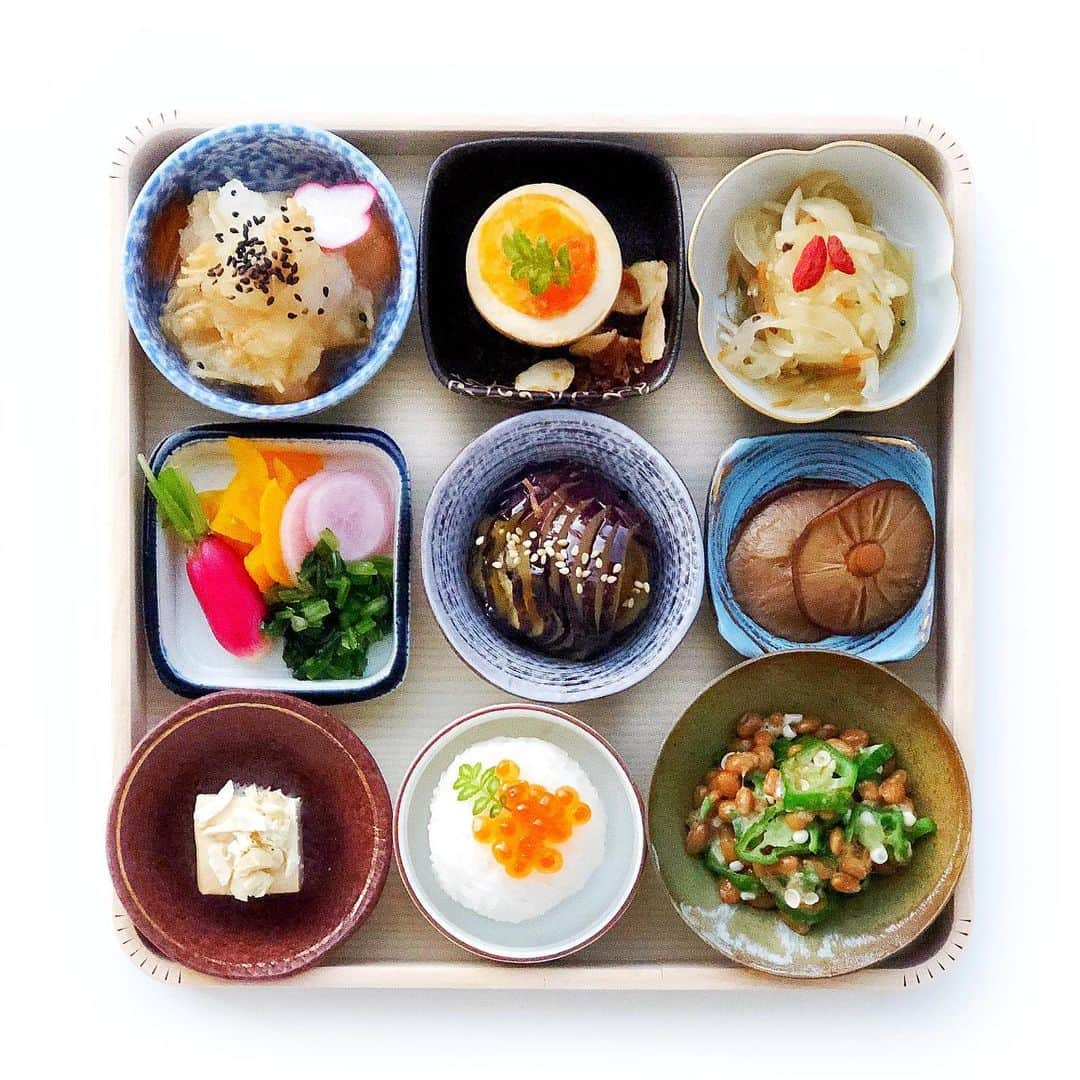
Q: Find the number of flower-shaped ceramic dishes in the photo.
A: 1